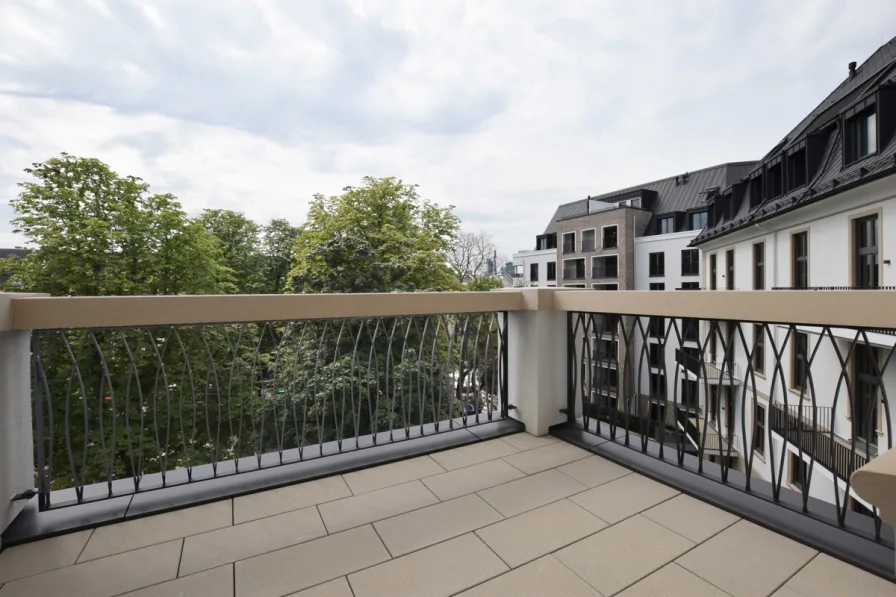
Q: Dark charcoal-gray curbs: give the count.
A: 2